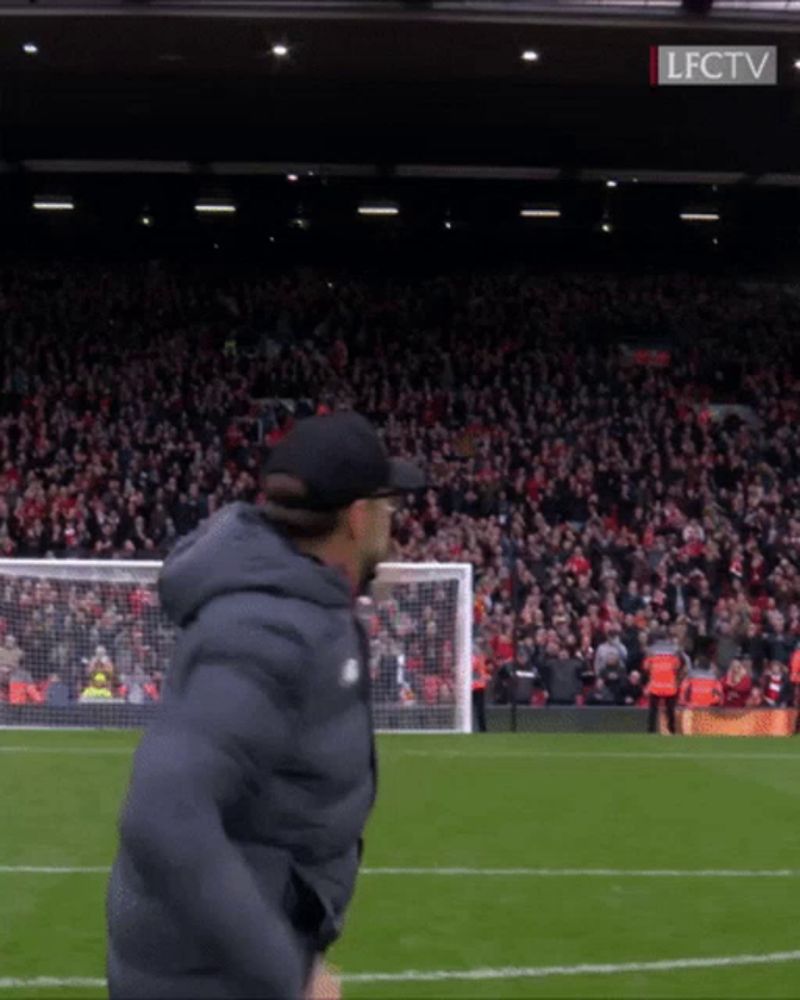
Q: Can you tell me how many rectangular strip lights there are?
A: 5